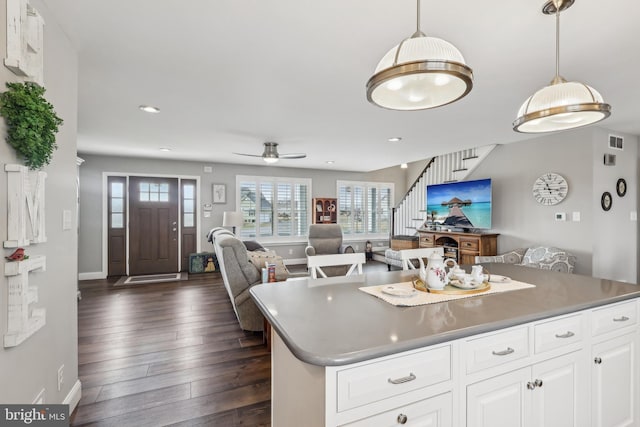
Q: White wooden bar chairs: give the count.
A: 2